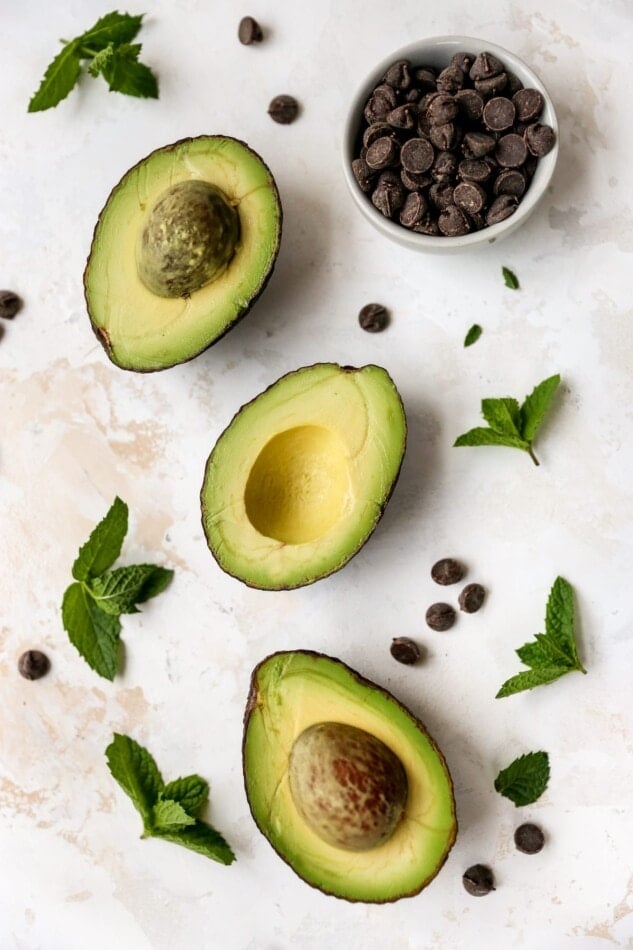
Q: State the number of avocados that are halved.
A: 3